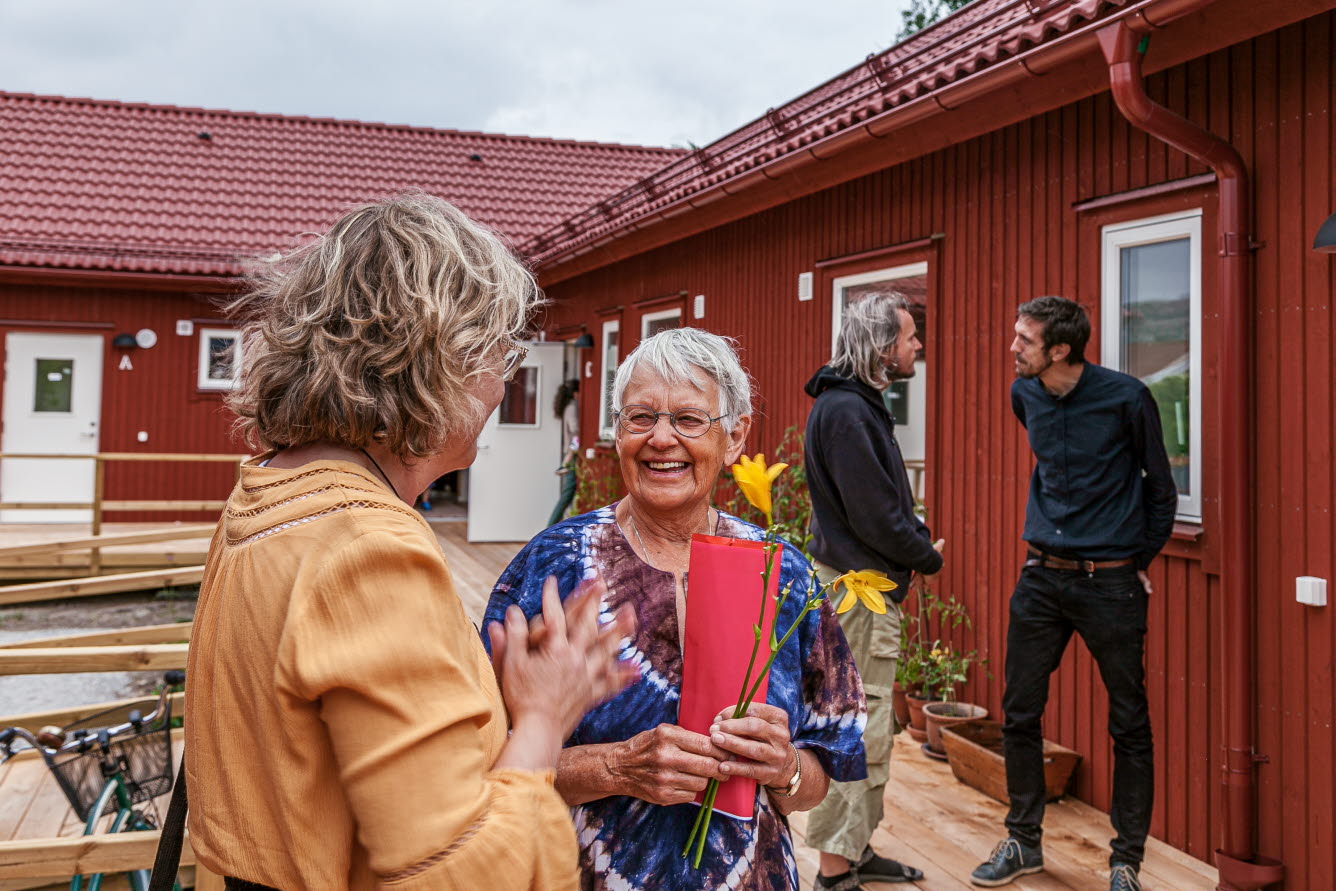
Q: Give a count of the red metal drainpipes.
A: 1